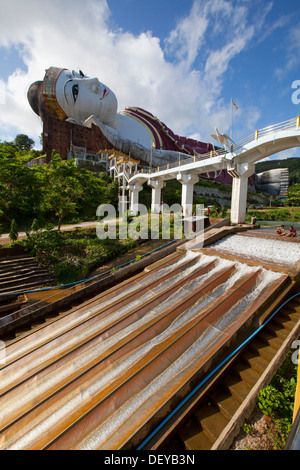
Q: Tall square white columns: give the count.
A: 4